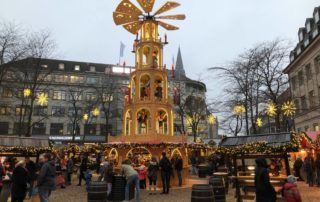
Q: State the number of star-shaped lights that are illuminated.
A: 10